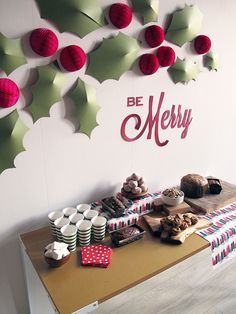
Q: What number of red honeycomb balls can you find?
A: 8